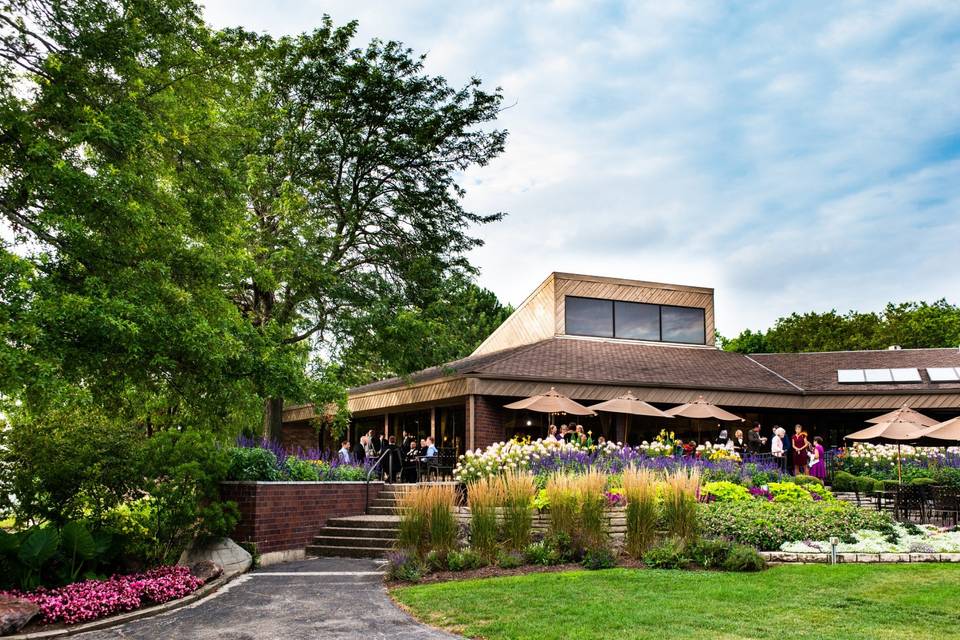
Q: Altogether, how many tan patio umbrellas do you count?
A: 6